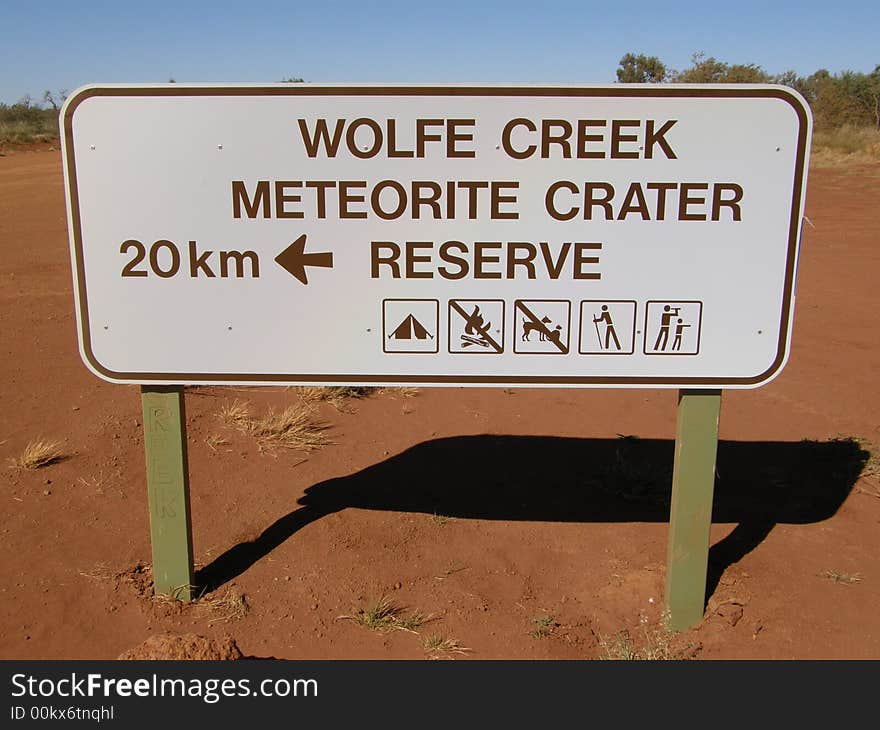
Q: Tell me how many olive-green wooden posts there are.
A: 2